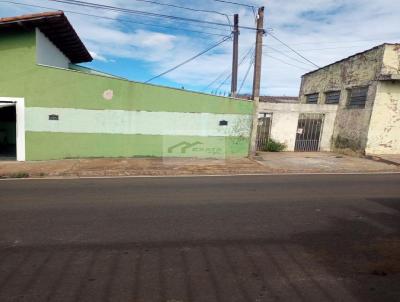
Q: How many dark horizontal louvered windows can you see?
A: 3